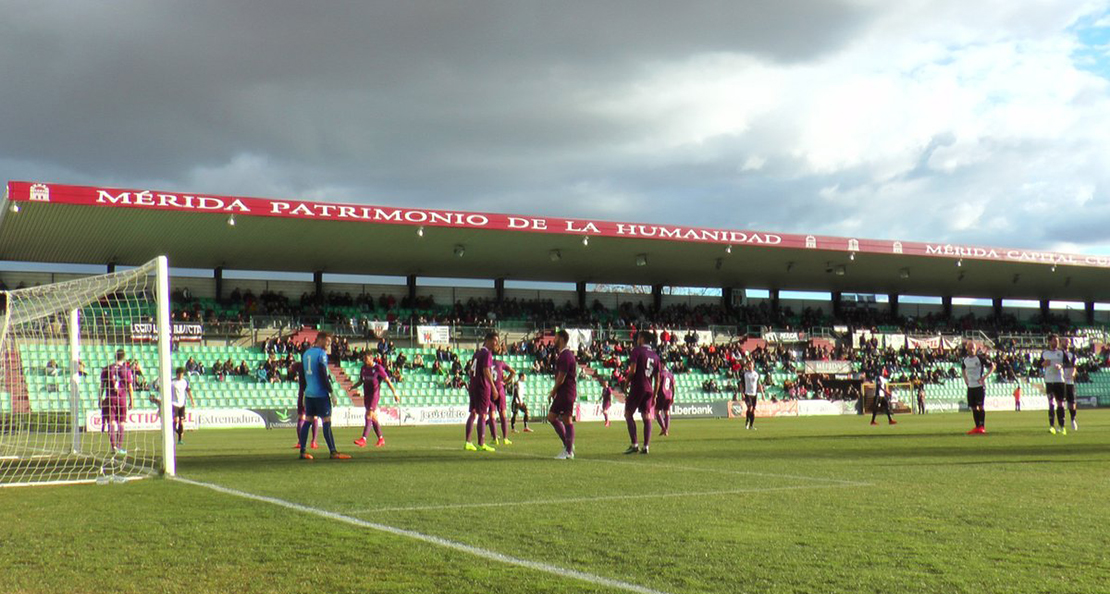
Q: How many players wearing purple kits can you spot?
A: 9